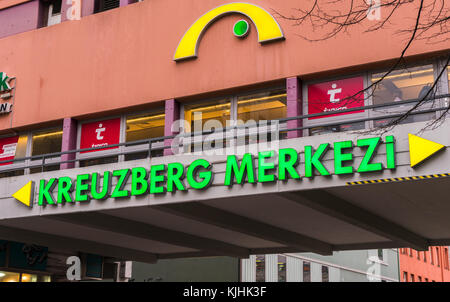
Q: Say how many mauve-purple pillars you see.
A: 3